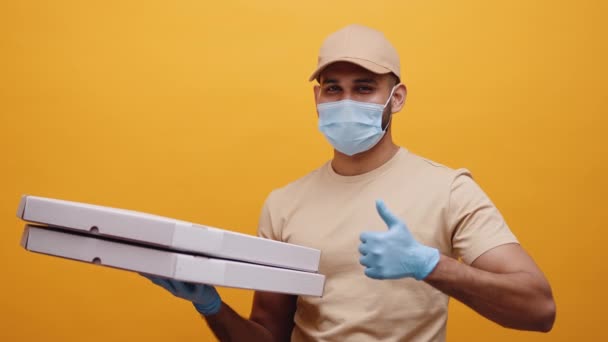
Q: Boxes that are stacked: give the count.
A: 2